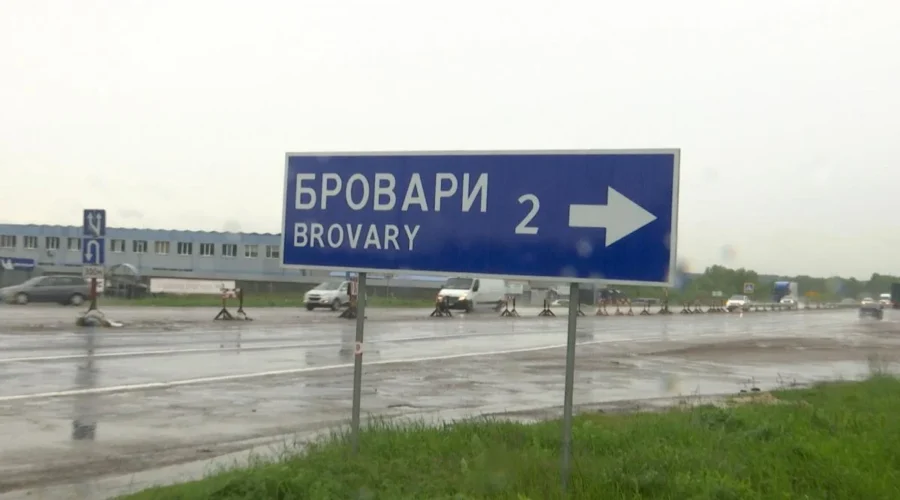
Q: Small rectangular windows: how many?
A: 12